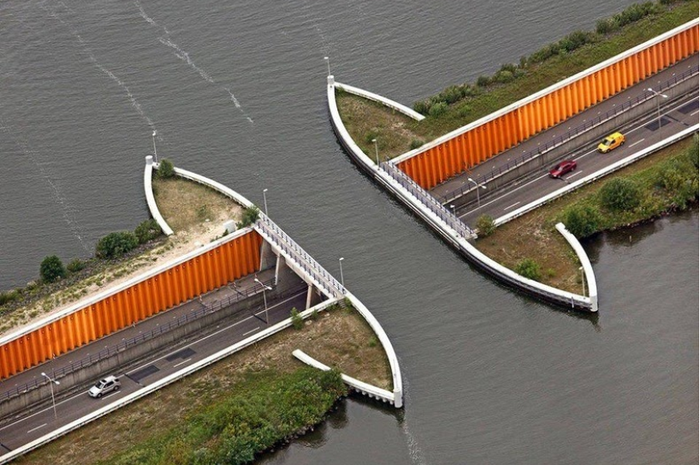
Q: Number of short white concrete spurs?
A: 4